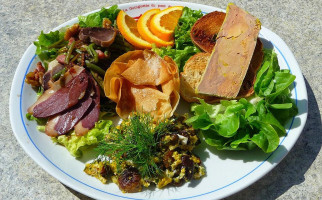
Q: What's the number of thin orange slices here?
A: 3